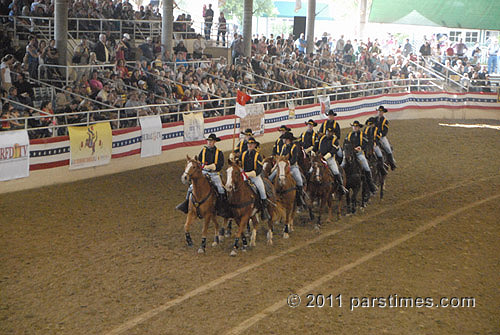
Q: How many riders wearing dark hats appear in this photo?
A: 11